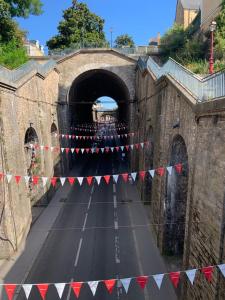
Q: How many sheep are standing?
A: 0